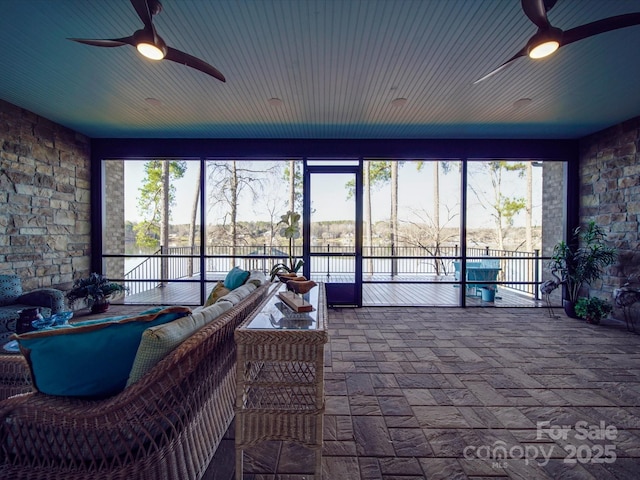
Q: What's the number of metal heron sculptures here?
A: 2